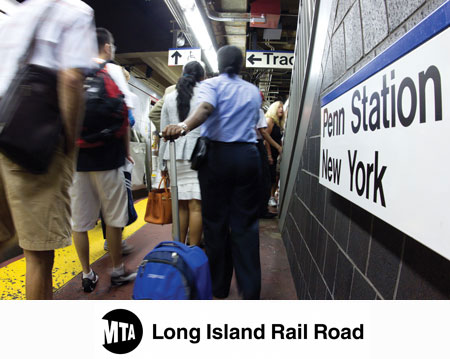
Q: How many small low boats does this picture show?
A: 0